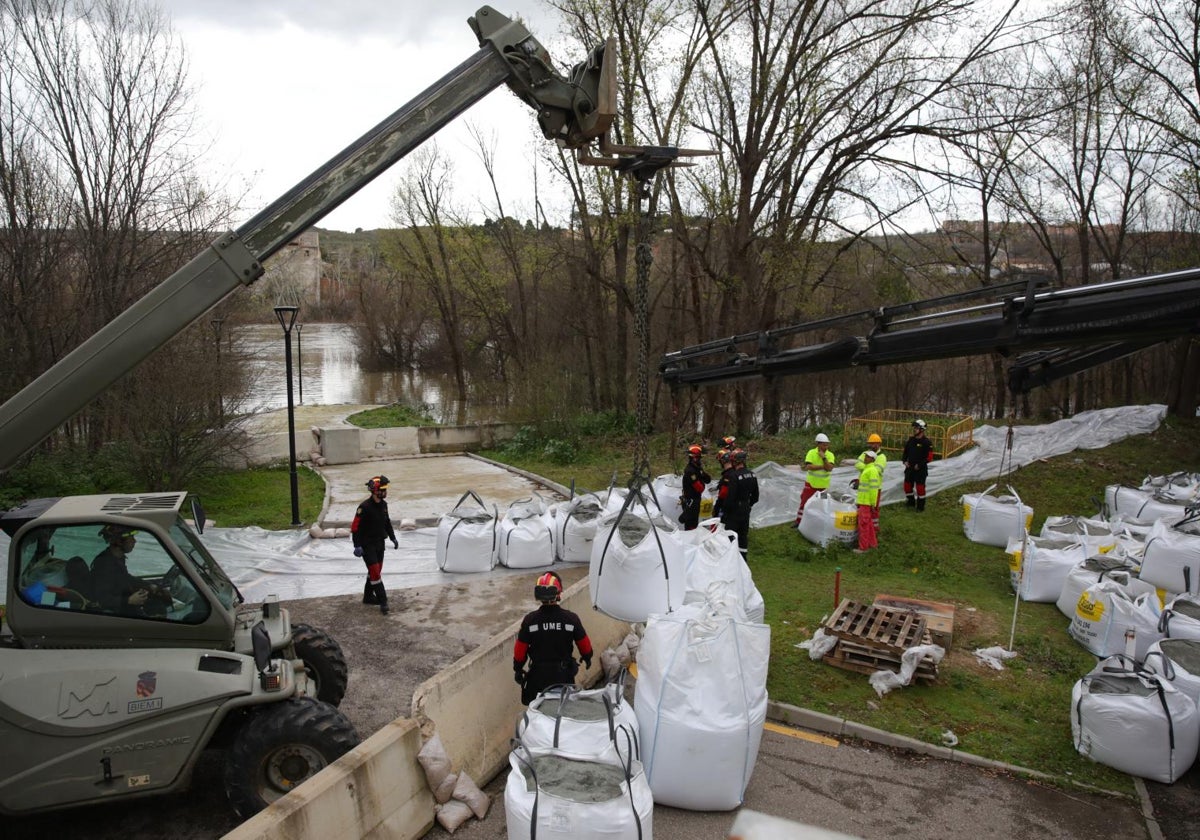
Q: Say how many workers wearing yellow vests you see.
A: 3